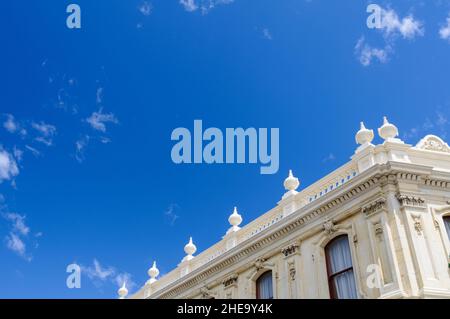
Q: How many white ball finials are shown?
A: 7